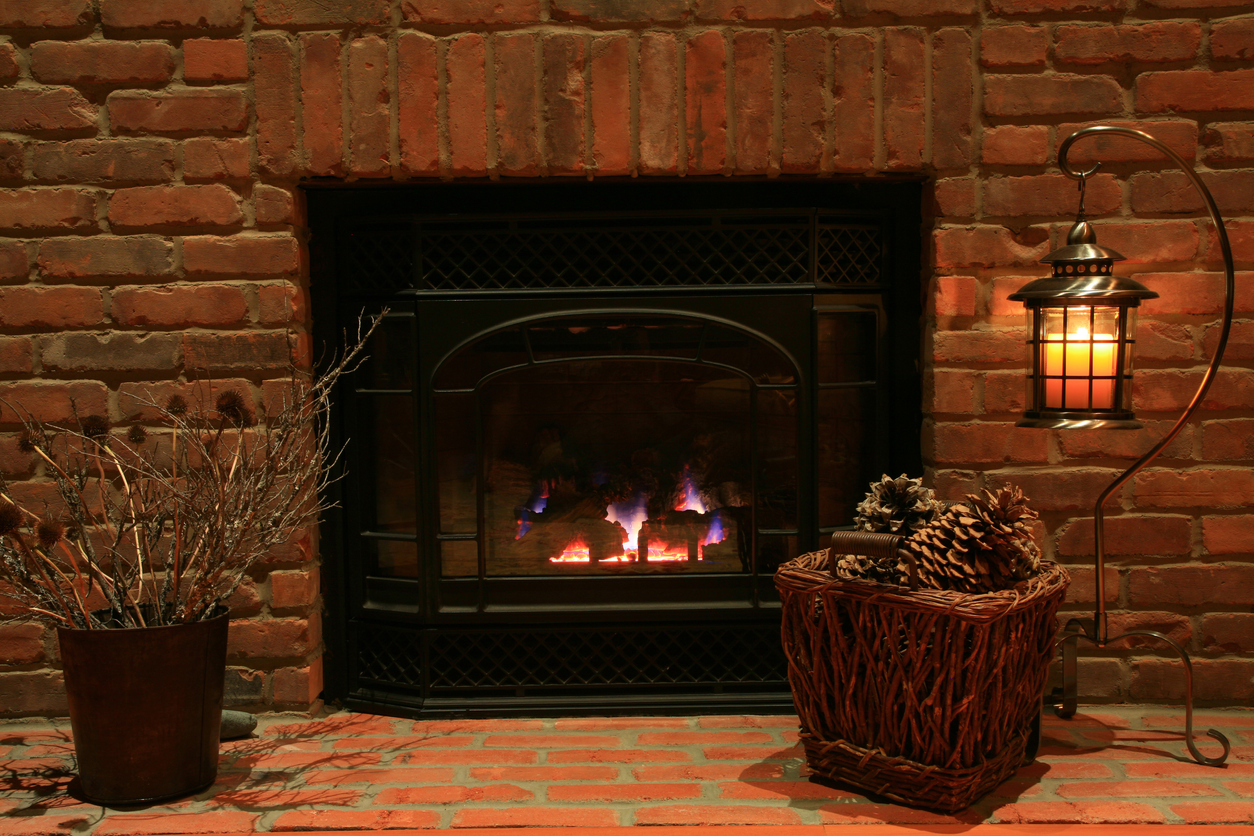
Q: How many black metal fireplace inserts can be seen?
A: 1